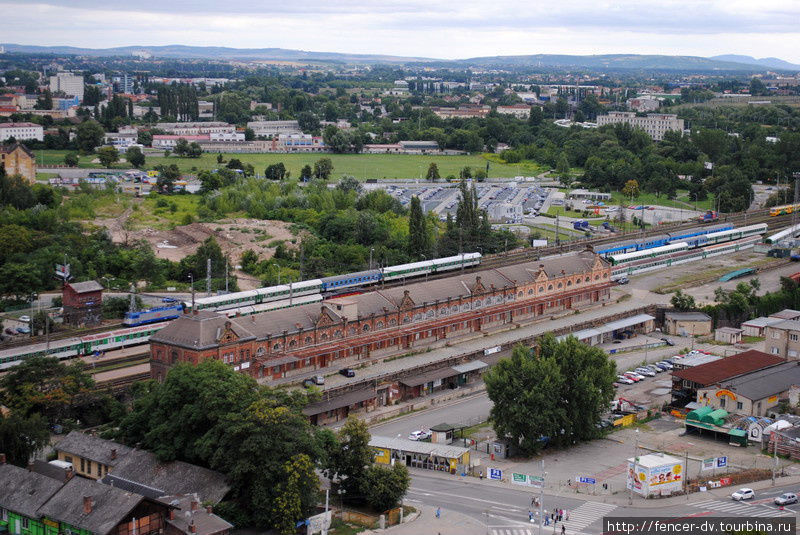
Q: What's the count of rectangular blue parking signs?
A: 3